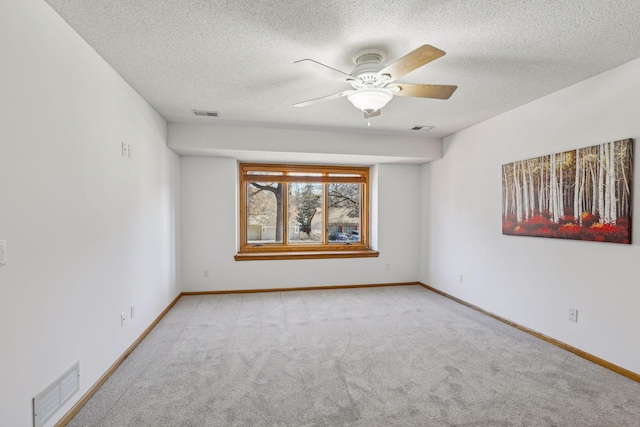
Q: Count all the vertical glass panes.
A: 3